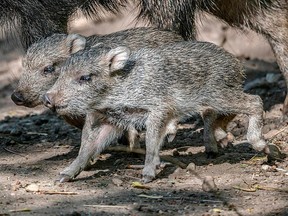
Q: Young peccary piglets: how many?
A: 2